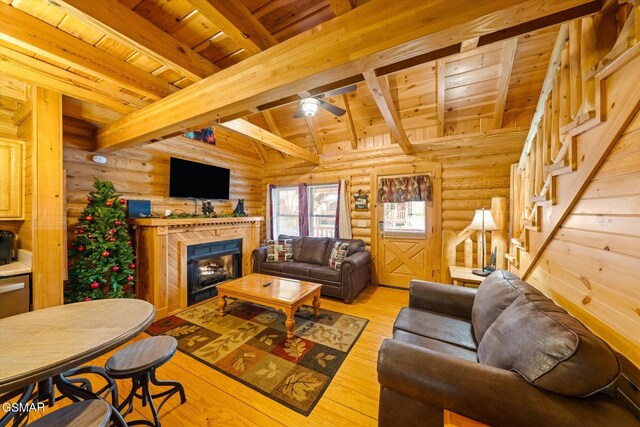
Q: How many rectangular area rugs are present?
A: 1